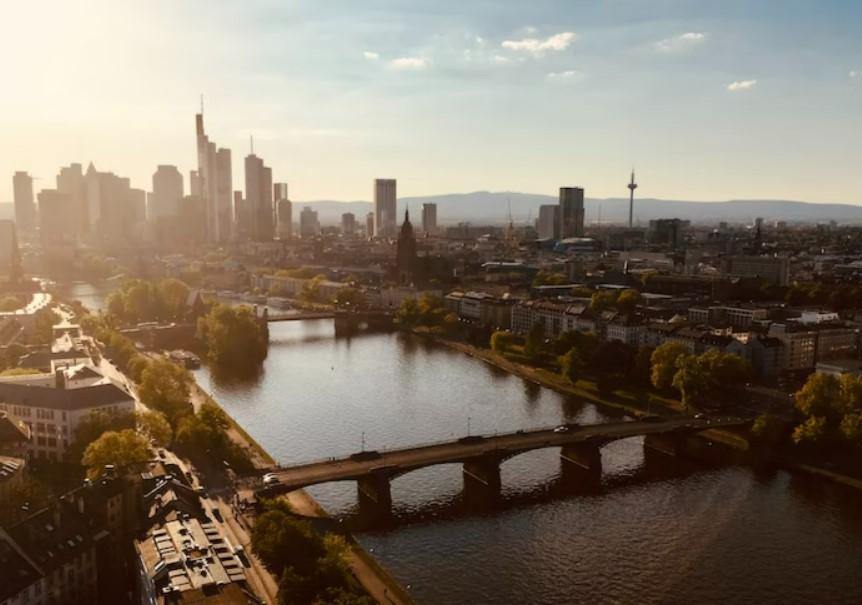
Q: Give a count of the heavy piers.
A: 4